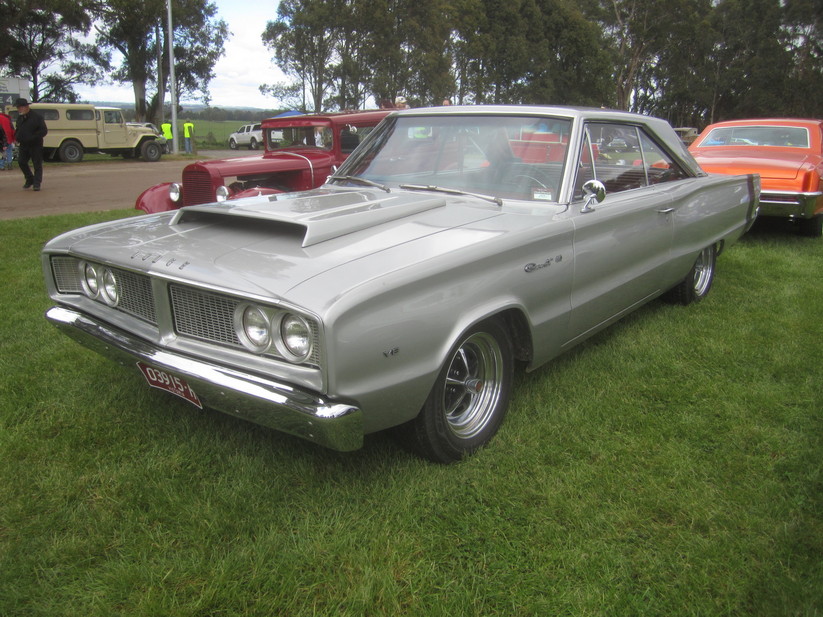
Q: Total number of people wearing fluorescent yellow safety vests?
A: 2